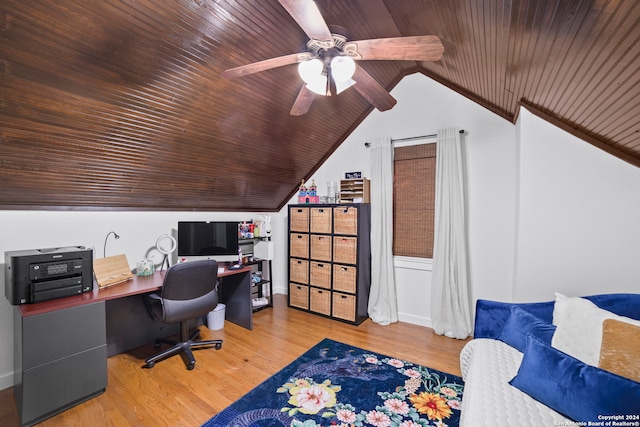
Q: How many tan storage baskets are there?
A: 12